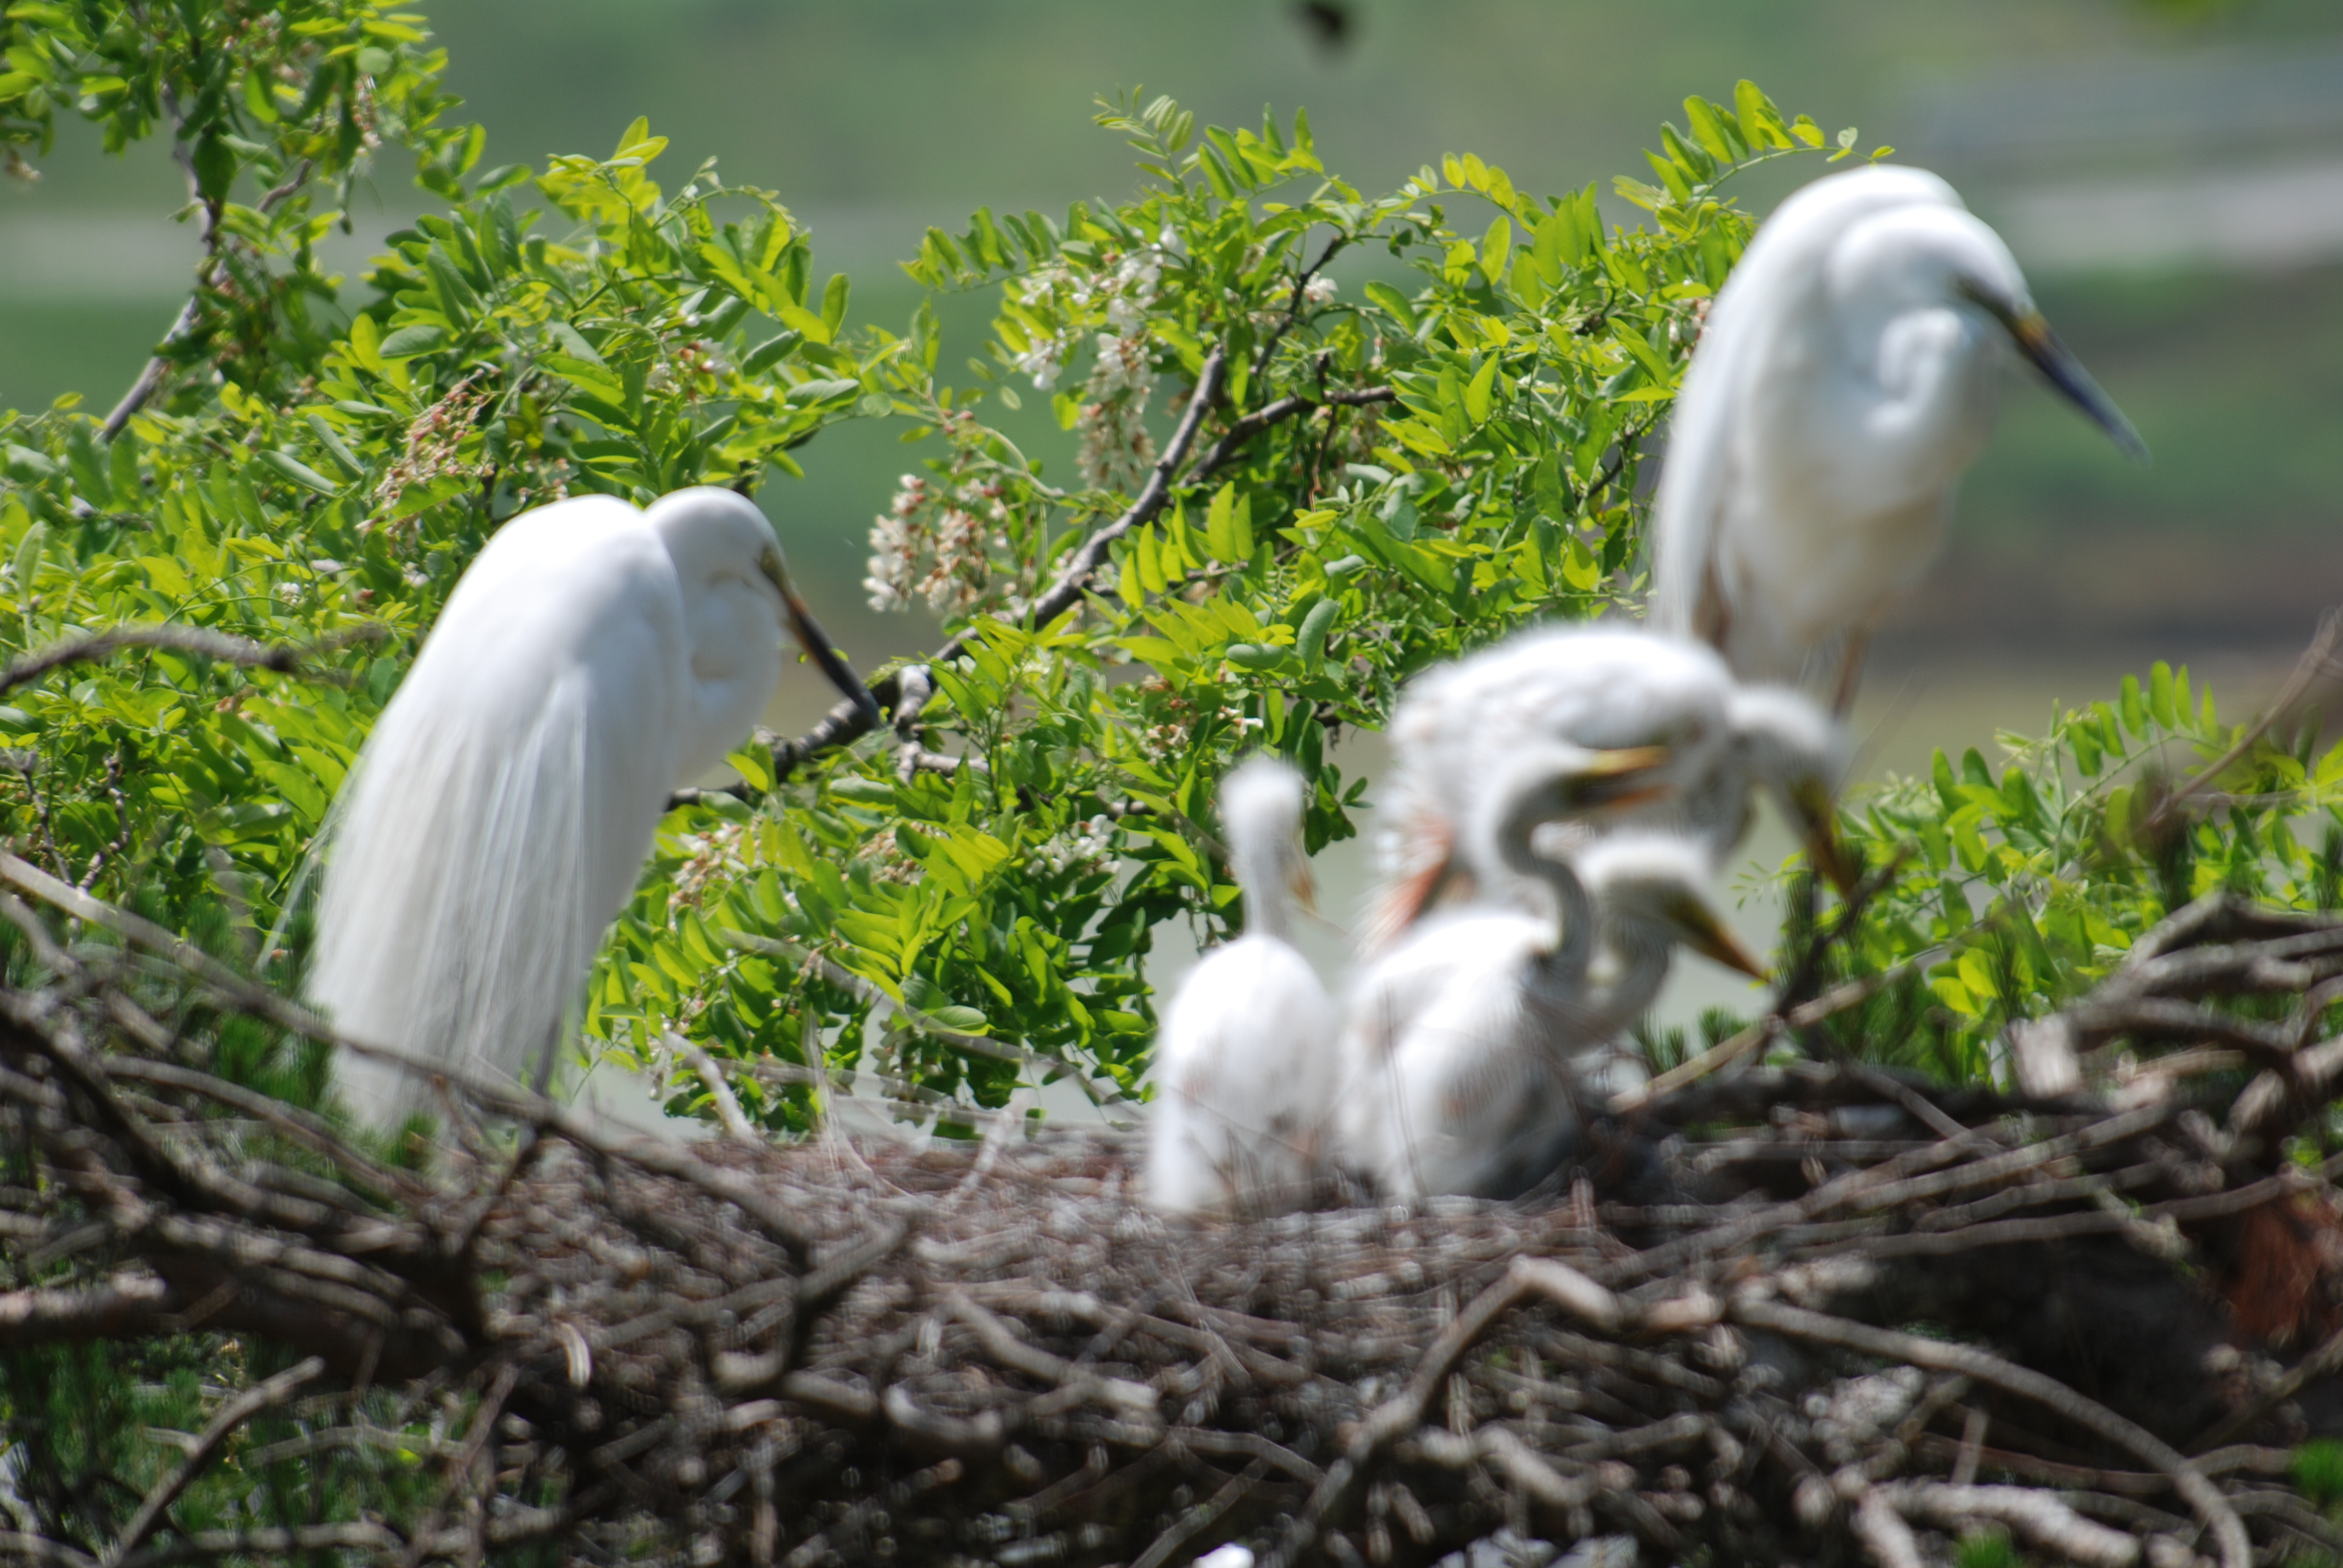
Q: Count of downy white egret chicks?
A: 4